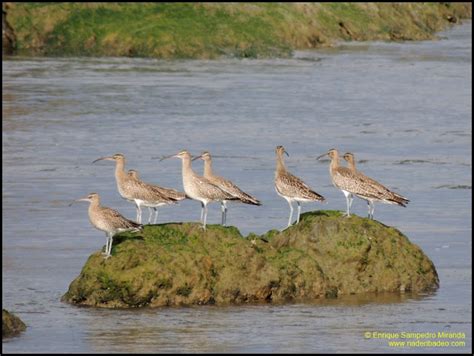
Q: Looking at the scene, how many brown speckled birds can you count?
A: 8